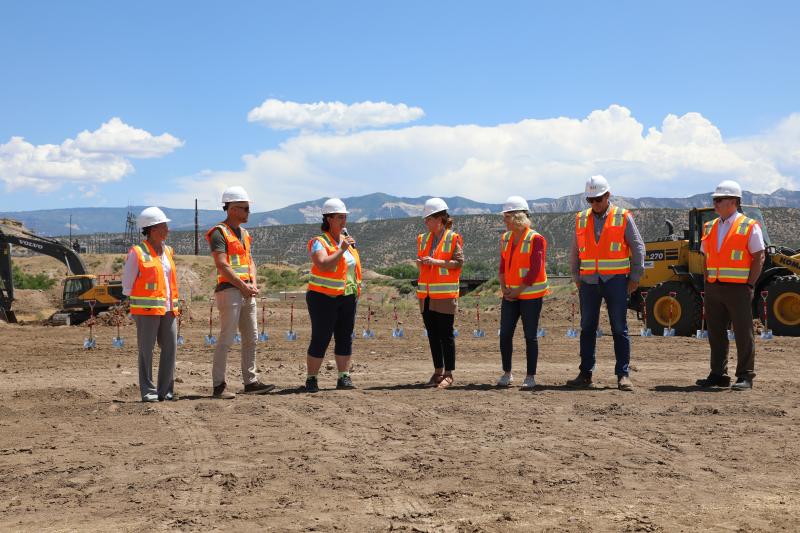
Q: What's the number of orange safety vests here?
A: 7